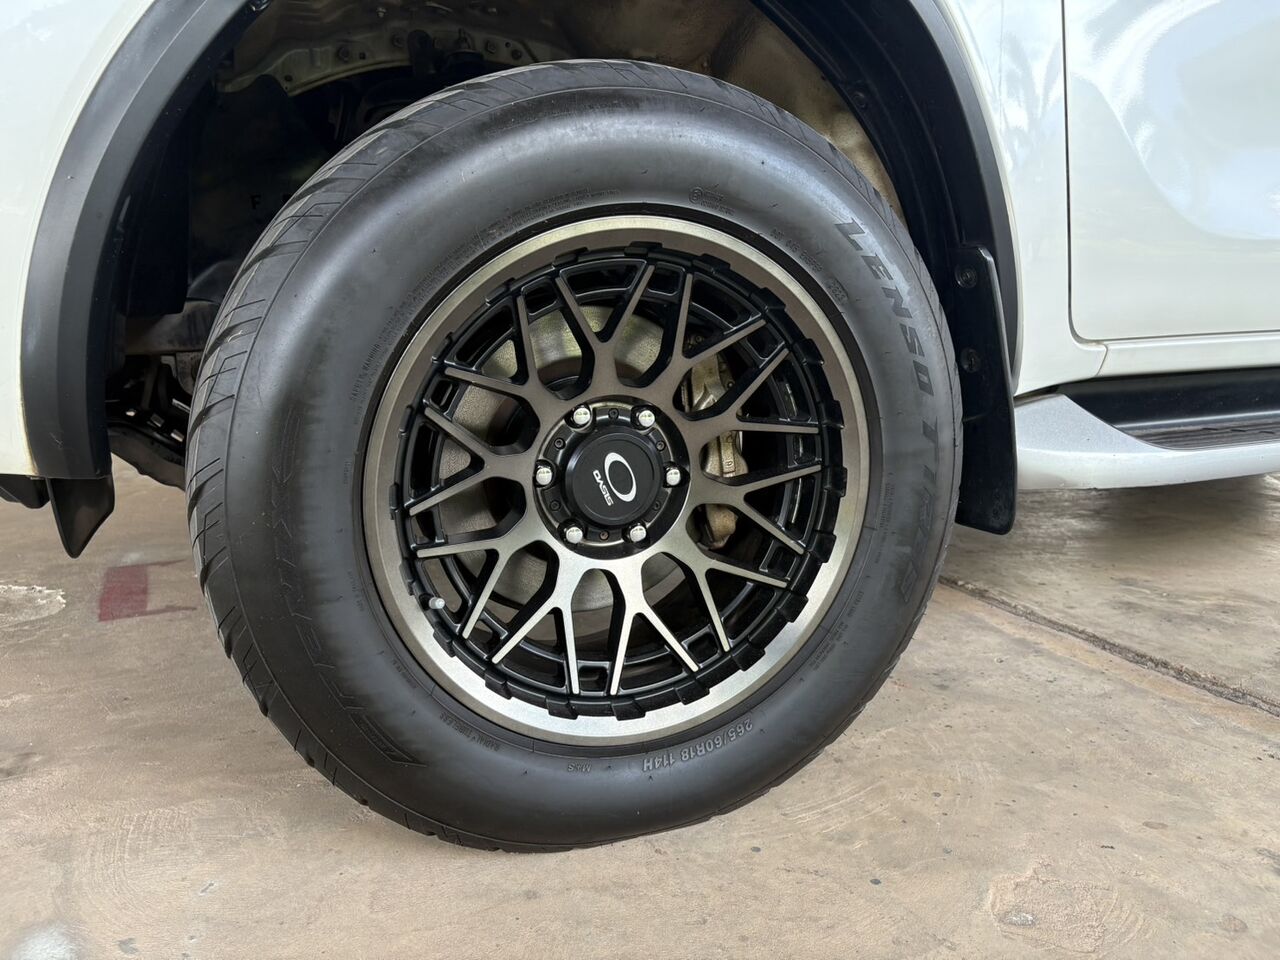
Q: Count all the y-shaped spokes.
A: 10